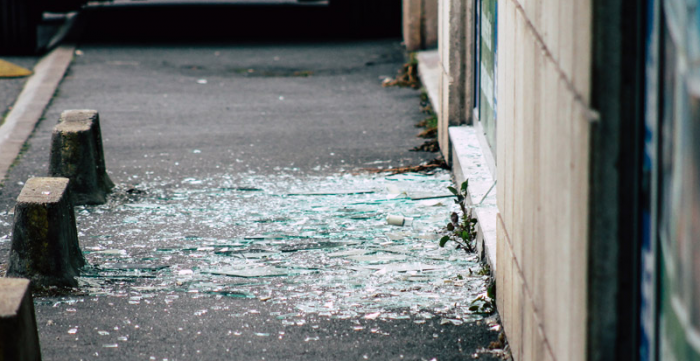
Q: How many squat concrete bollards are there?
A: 3